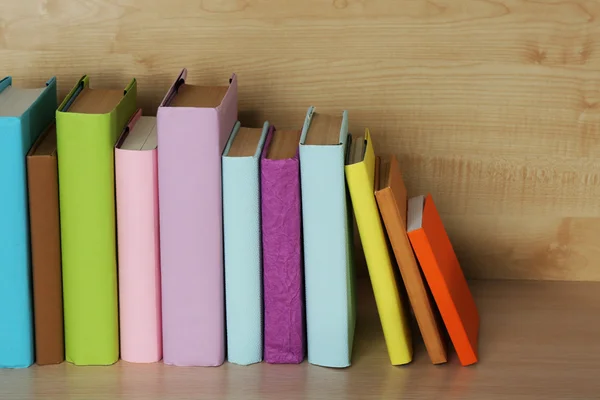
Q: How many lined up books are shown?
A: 11